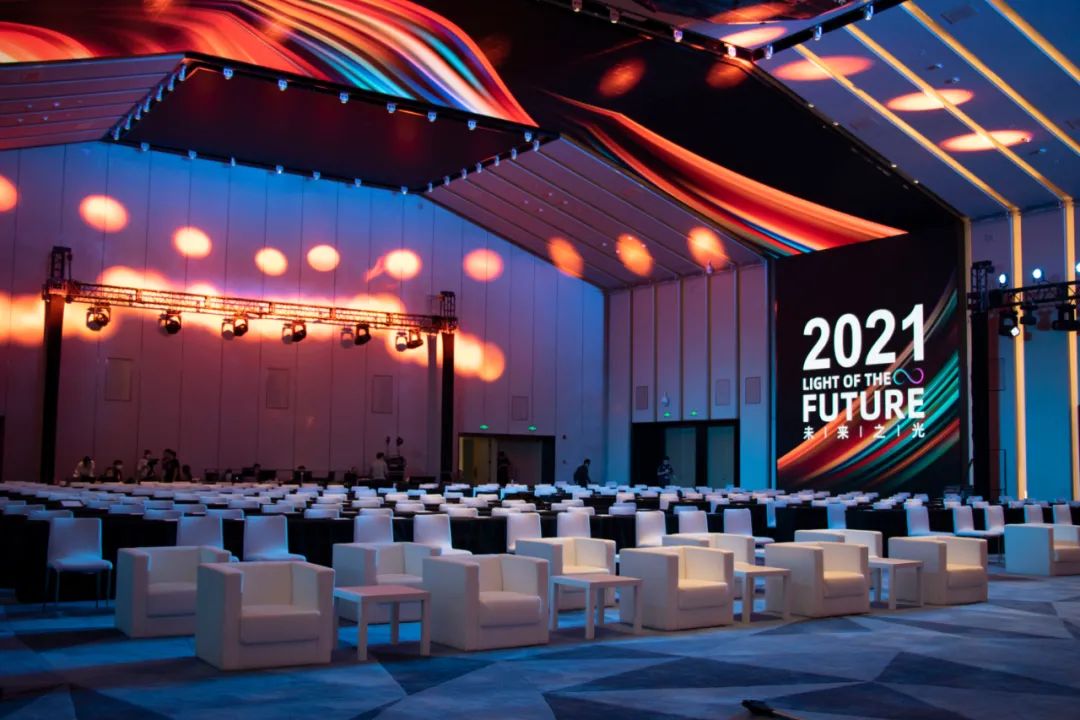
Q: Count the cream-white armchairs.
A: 11